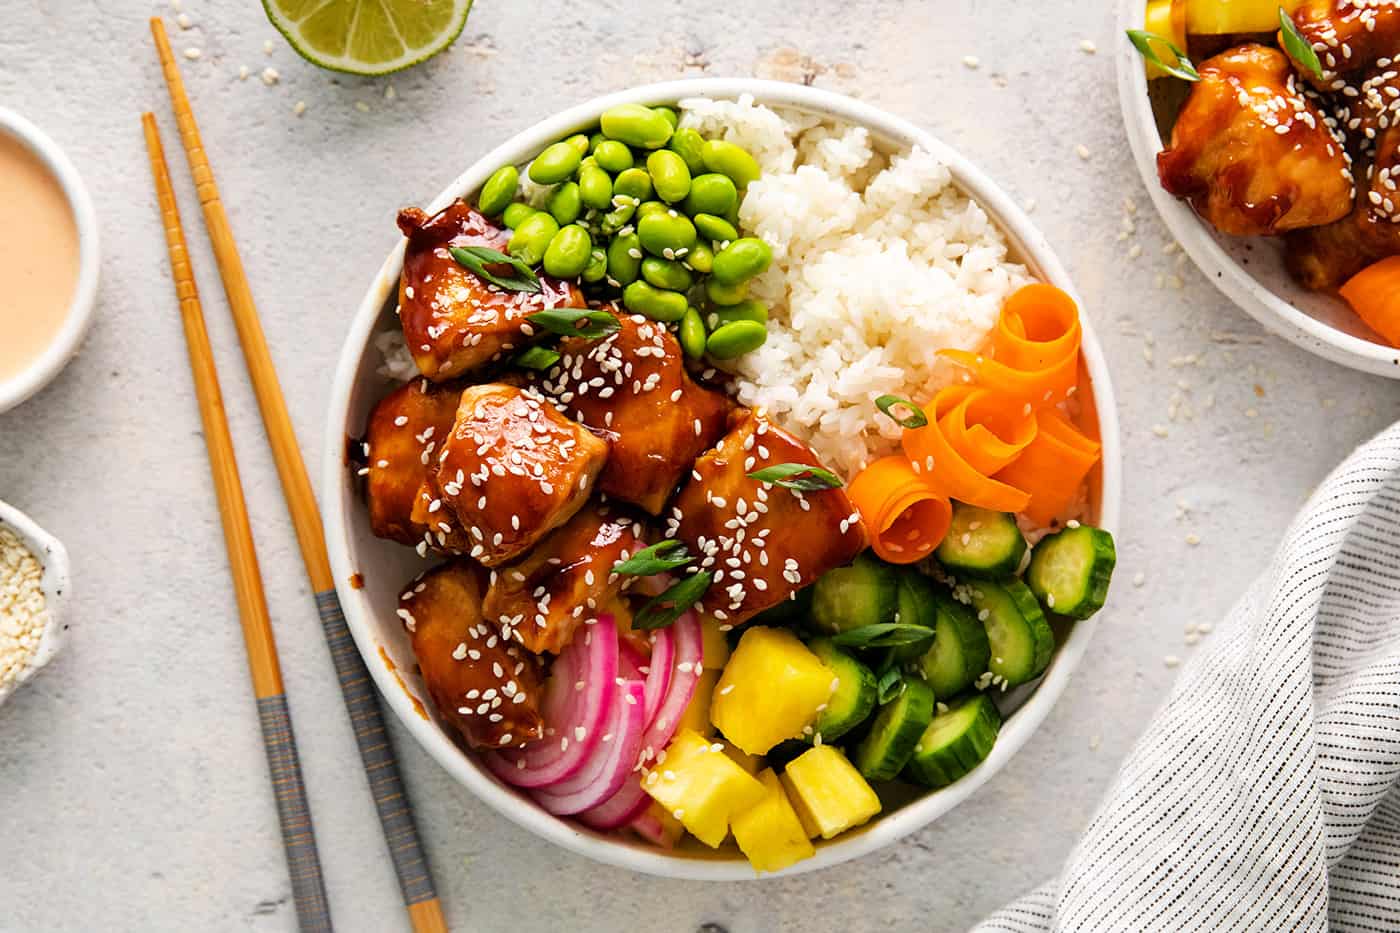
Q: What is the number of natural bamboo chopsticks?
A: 2